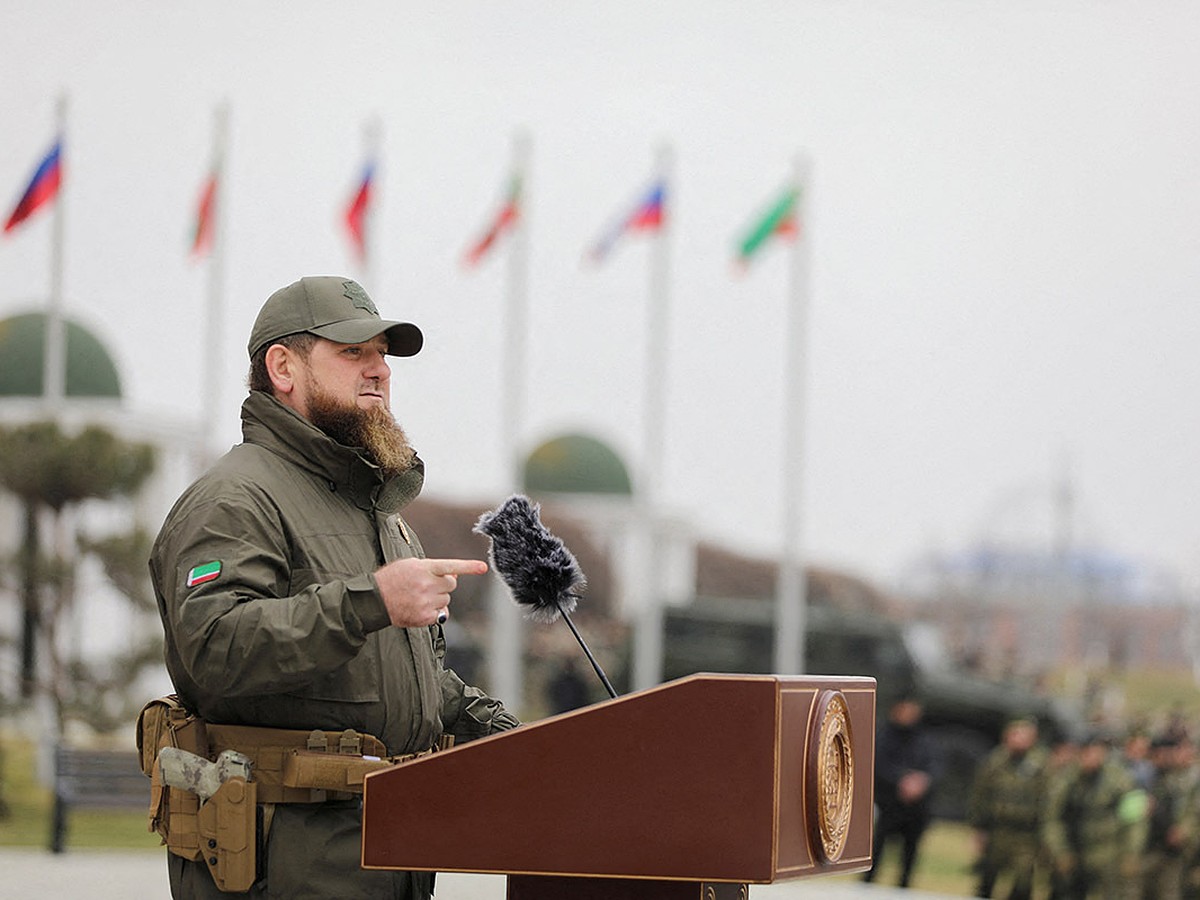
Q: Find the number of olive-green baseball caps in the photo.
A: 1